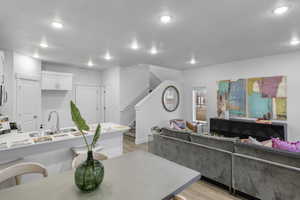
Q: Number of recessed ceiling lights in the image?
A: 11